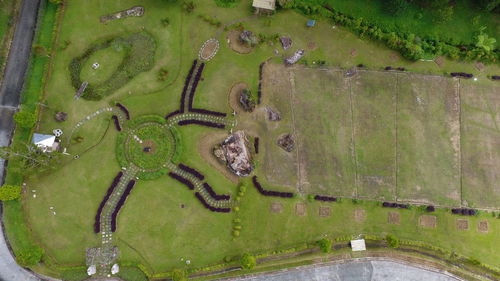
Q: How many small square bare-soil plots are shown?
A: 13